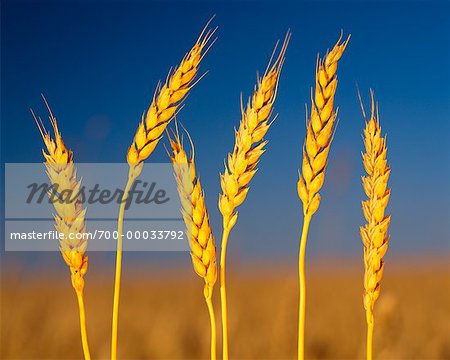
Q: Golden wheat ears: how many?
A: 6